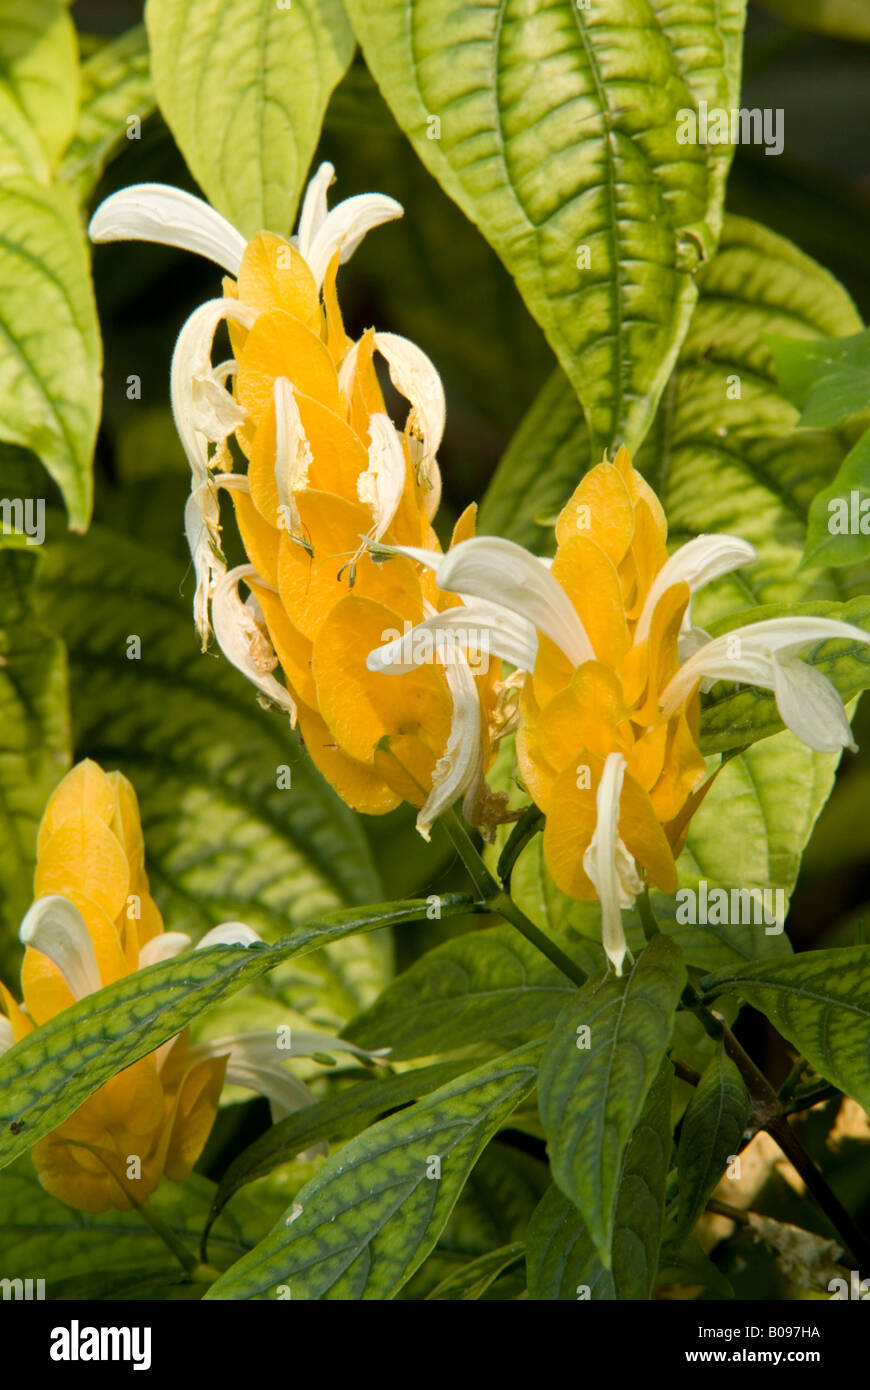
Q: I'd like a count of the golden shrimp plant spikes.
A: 3